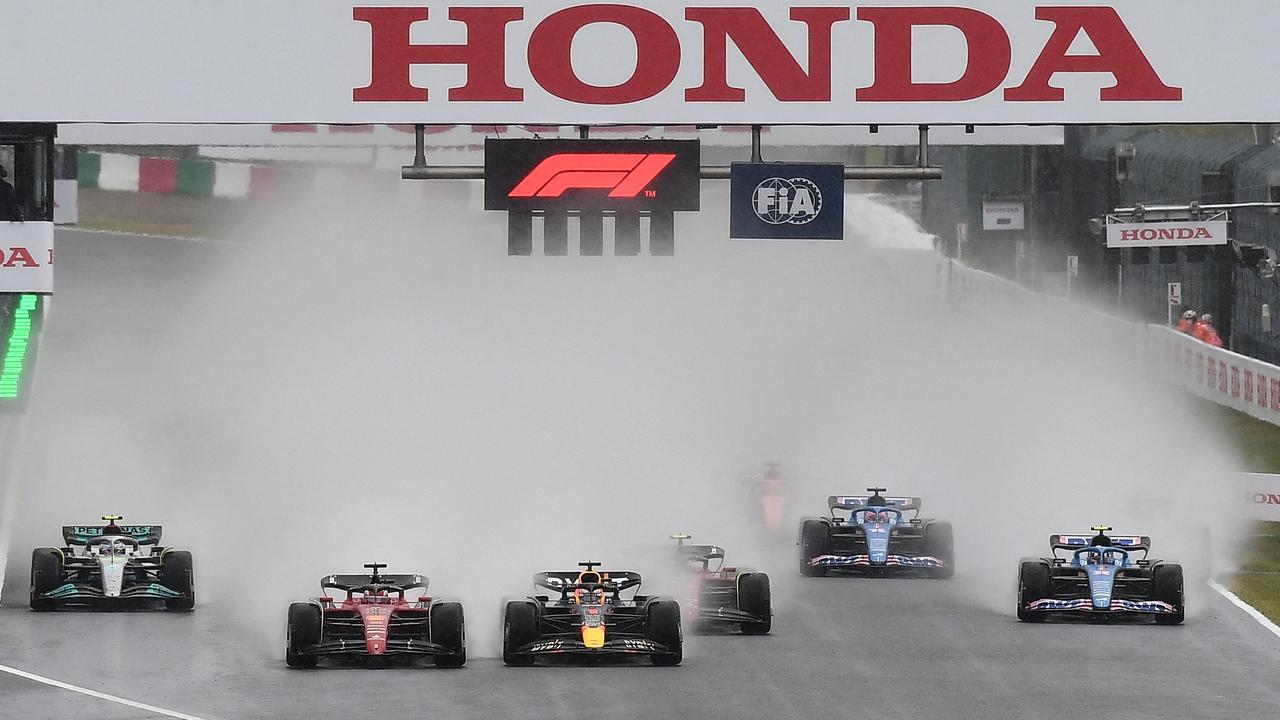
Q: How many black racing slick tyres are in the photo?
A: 11